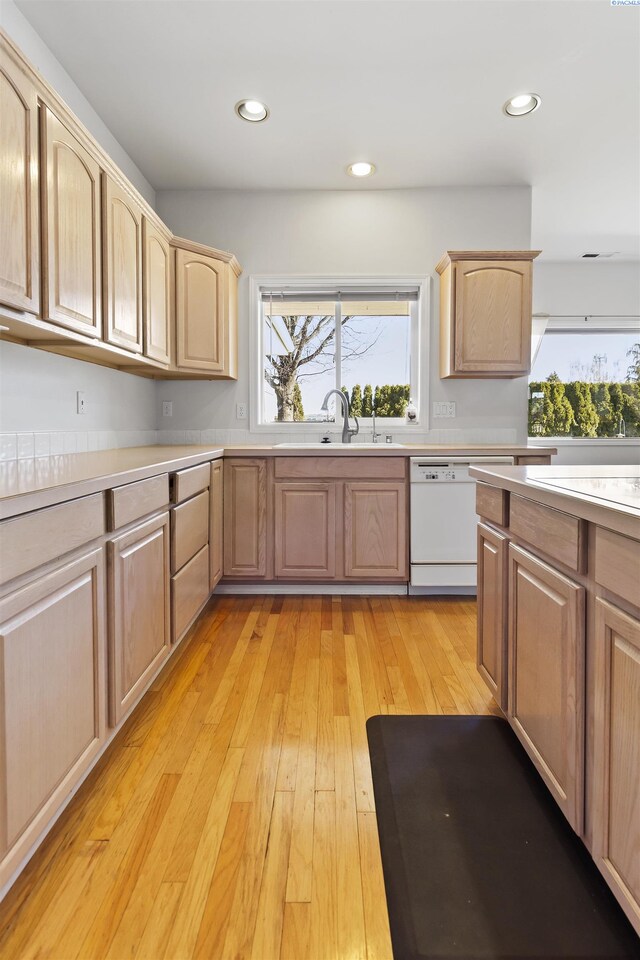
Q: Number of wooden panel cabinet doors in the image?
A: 15